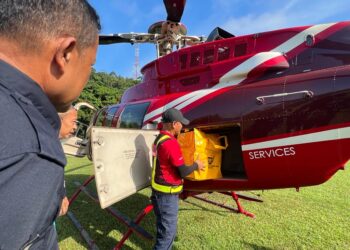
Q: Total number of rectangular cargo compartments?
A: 1